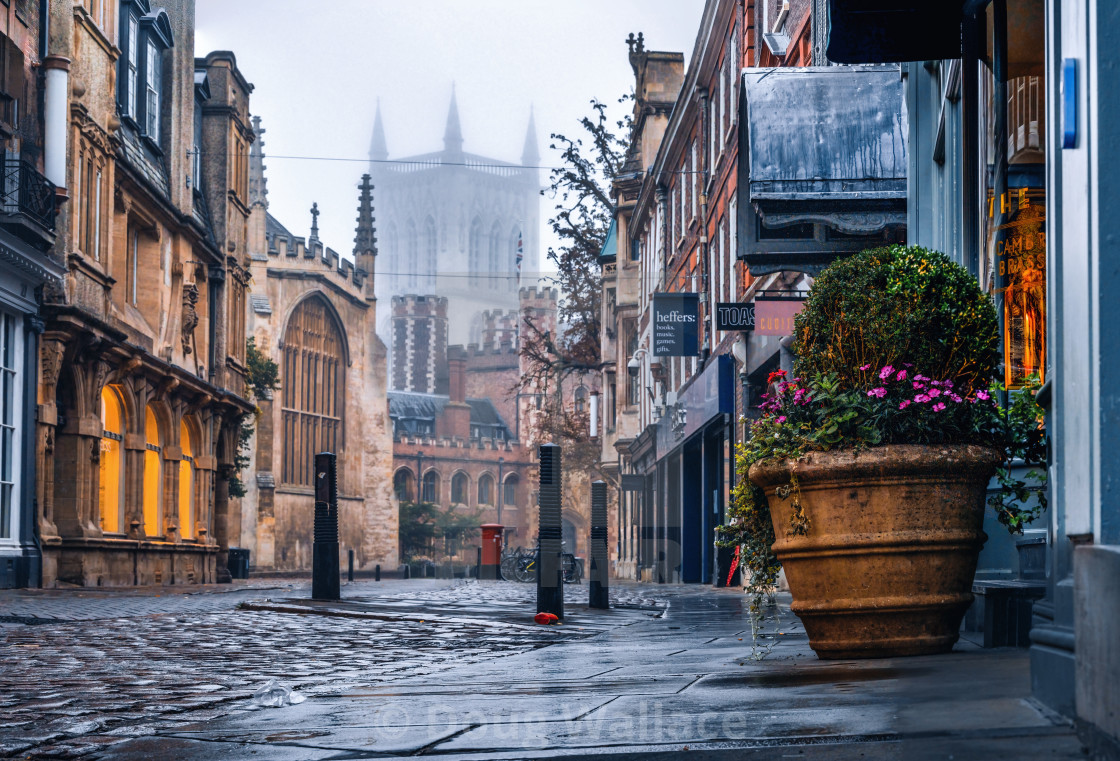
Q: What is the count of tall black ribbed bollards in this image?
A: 3